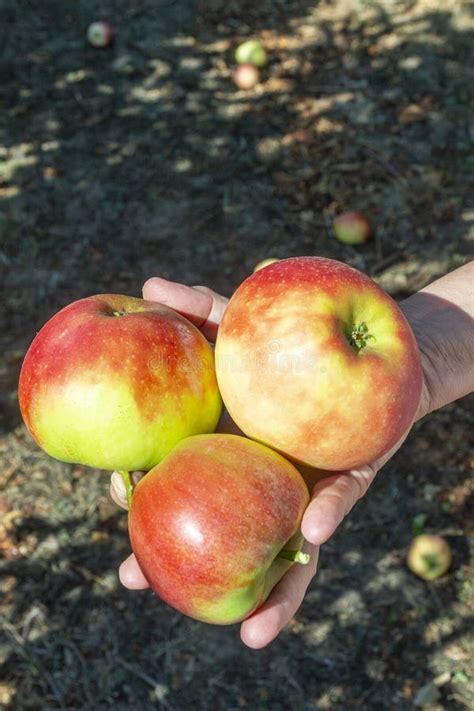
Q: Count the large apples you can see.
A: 3